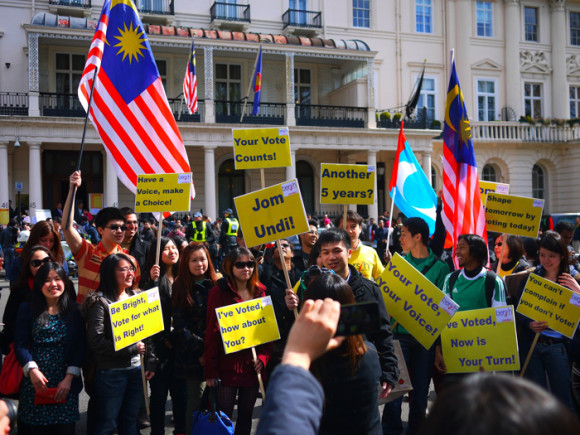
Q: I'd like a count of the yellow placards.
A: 11